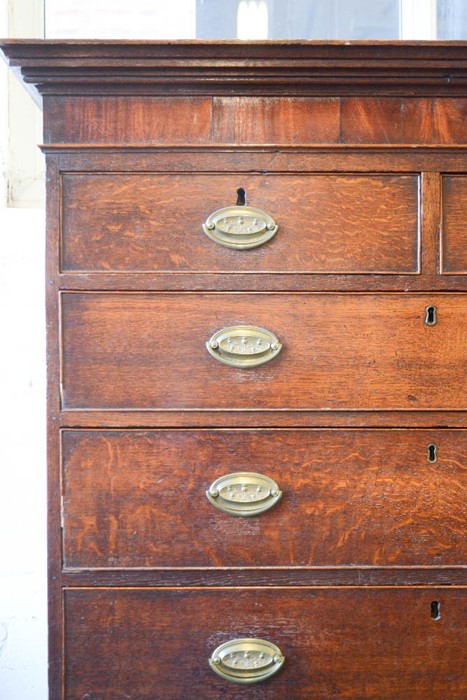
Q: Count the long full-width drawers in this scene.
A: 3